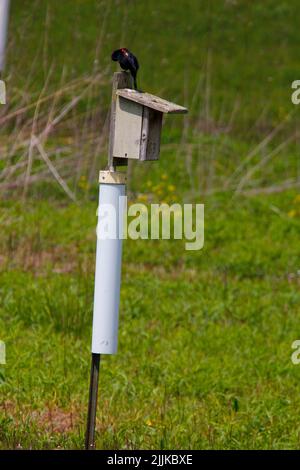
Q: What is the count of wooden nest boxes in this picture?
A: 1